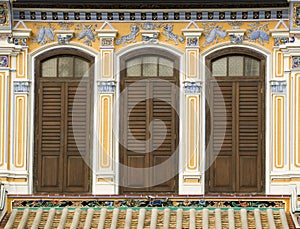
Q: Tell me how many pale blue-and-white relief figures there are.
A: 6